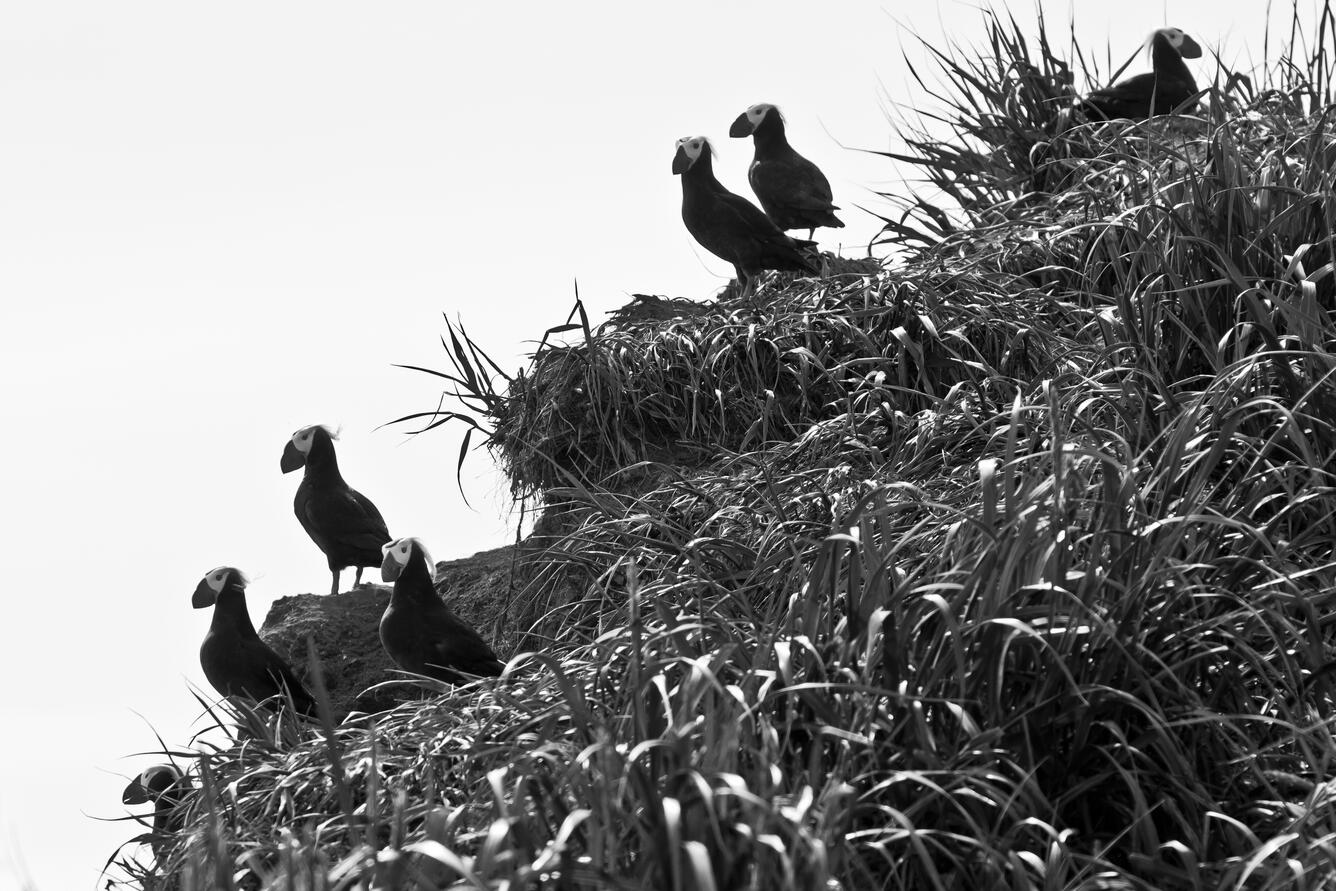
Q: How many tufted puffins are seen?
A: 7